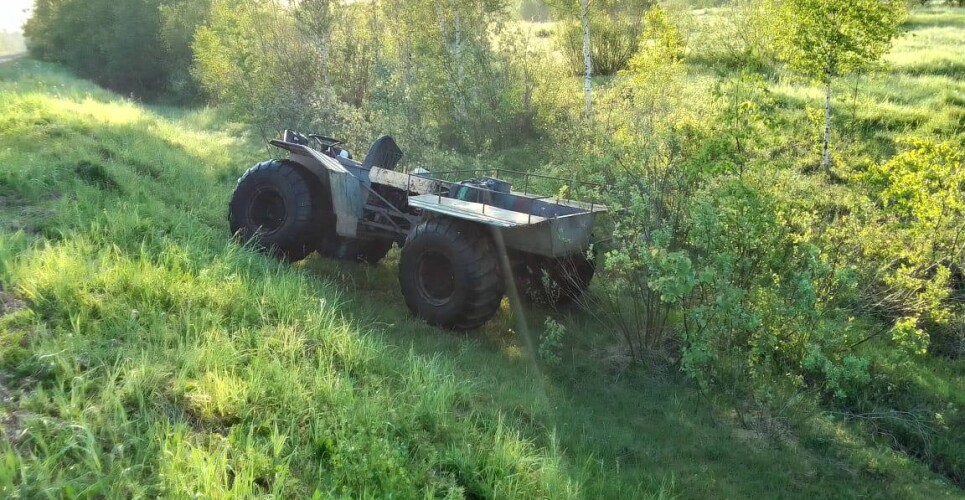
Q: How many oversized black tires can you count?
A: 4